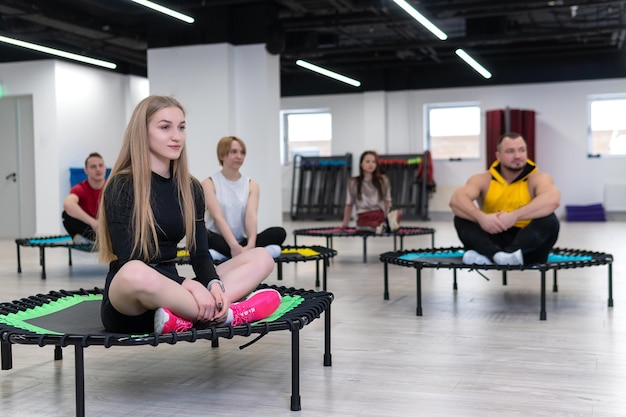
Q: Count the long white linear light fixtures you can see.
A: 5